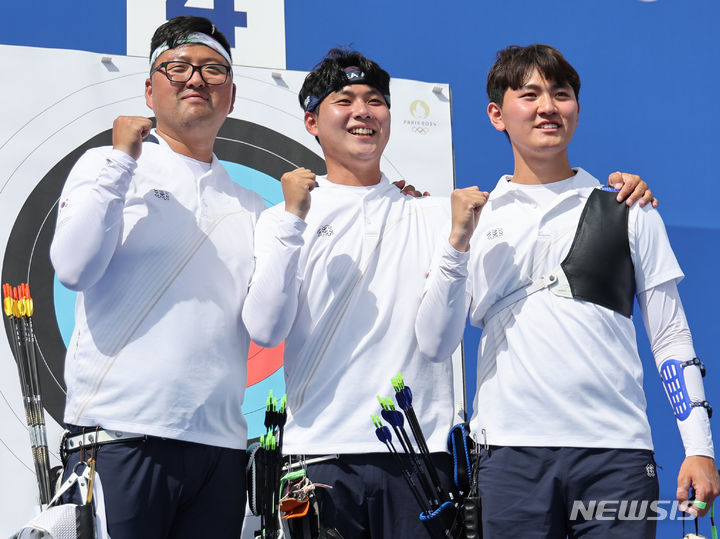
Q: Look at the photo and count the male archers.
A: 3